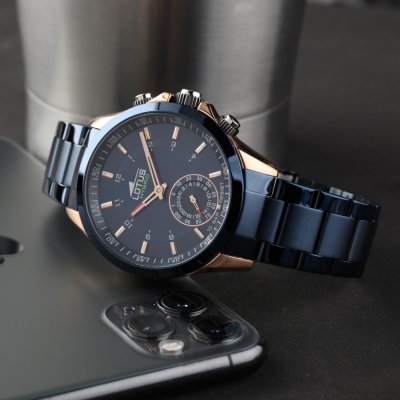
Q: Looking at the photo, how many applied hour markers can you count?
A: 11